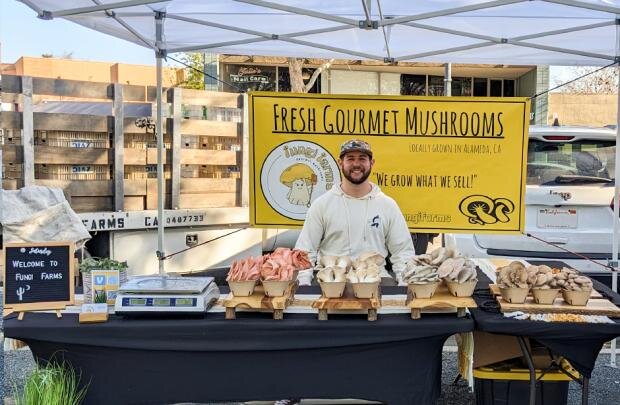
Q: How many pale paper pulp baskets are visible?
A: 9